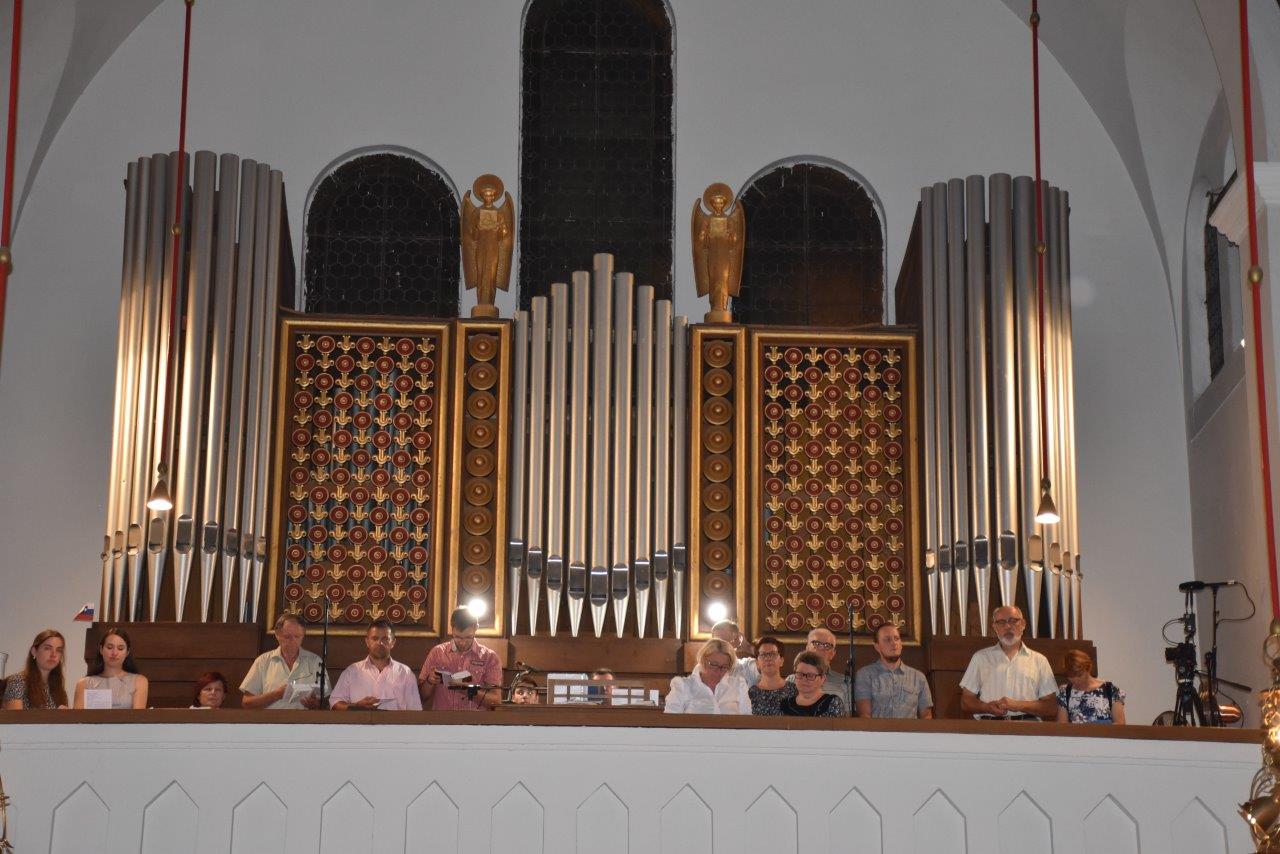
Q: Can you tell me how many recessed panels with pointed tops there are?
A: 14